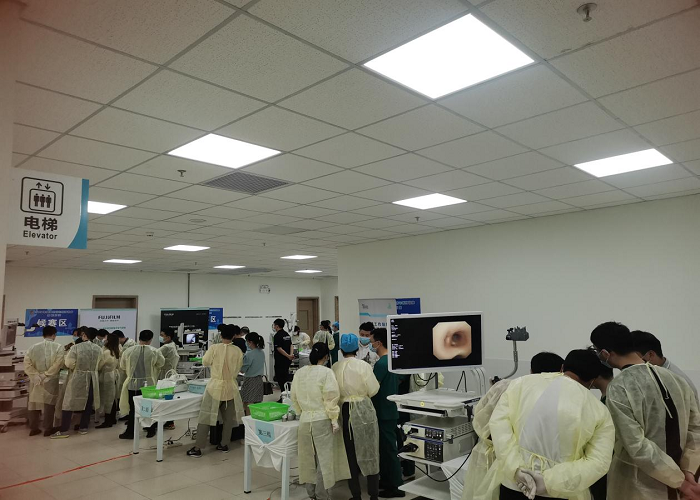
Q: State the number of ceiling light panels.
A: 10